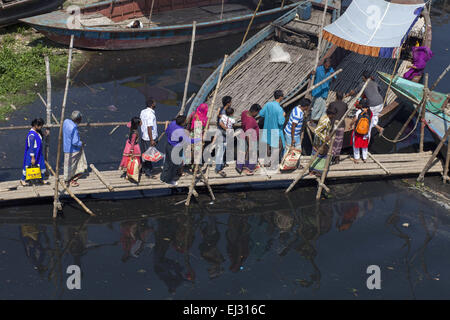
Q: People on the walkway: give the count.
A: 14